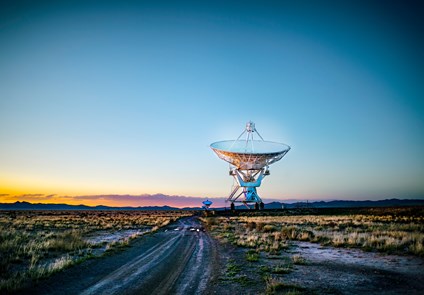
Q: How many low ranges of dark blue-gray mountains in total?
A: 2